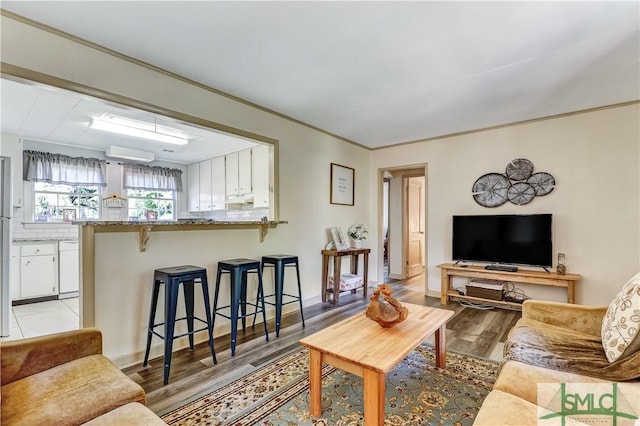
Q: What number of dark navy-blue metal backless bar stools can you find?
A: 3